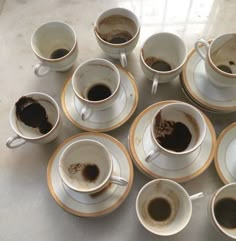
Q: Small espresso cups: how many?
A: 10